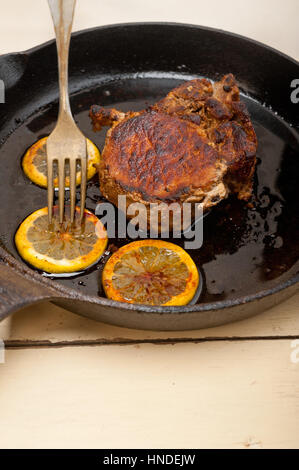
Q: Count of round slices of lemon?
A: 3